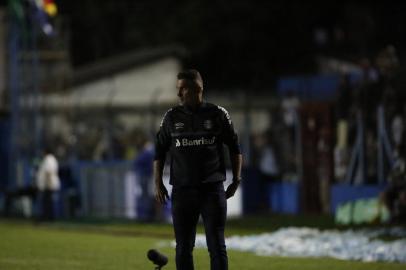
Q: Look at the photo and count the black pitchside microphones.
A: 1